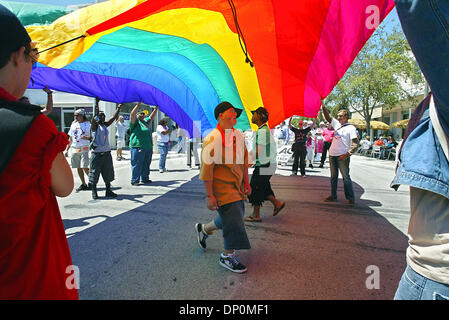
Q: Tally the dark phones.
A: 0